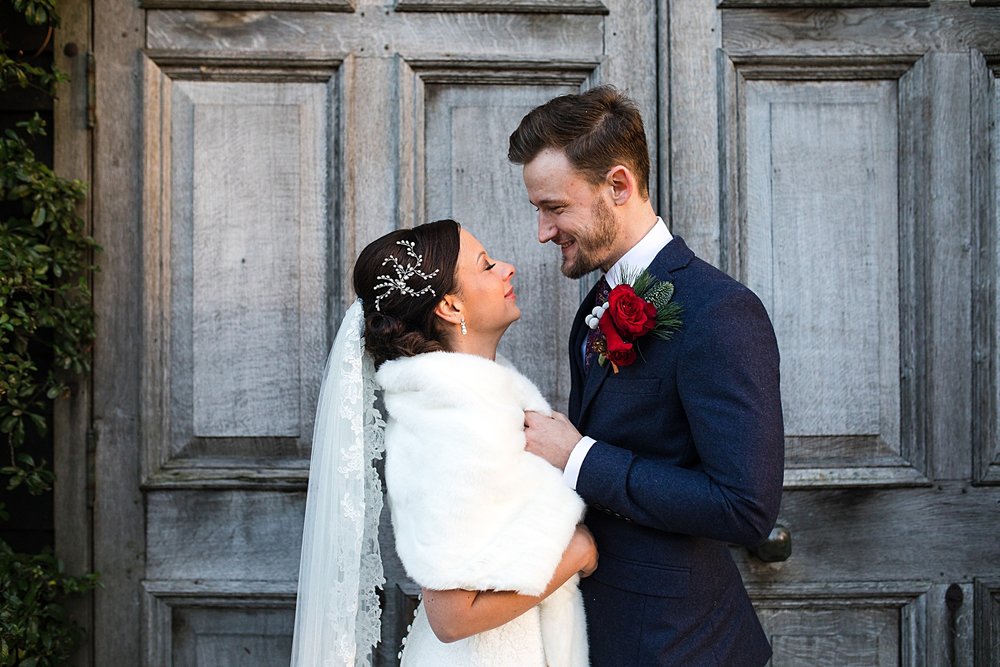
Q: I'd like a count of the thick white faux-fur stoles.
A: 1